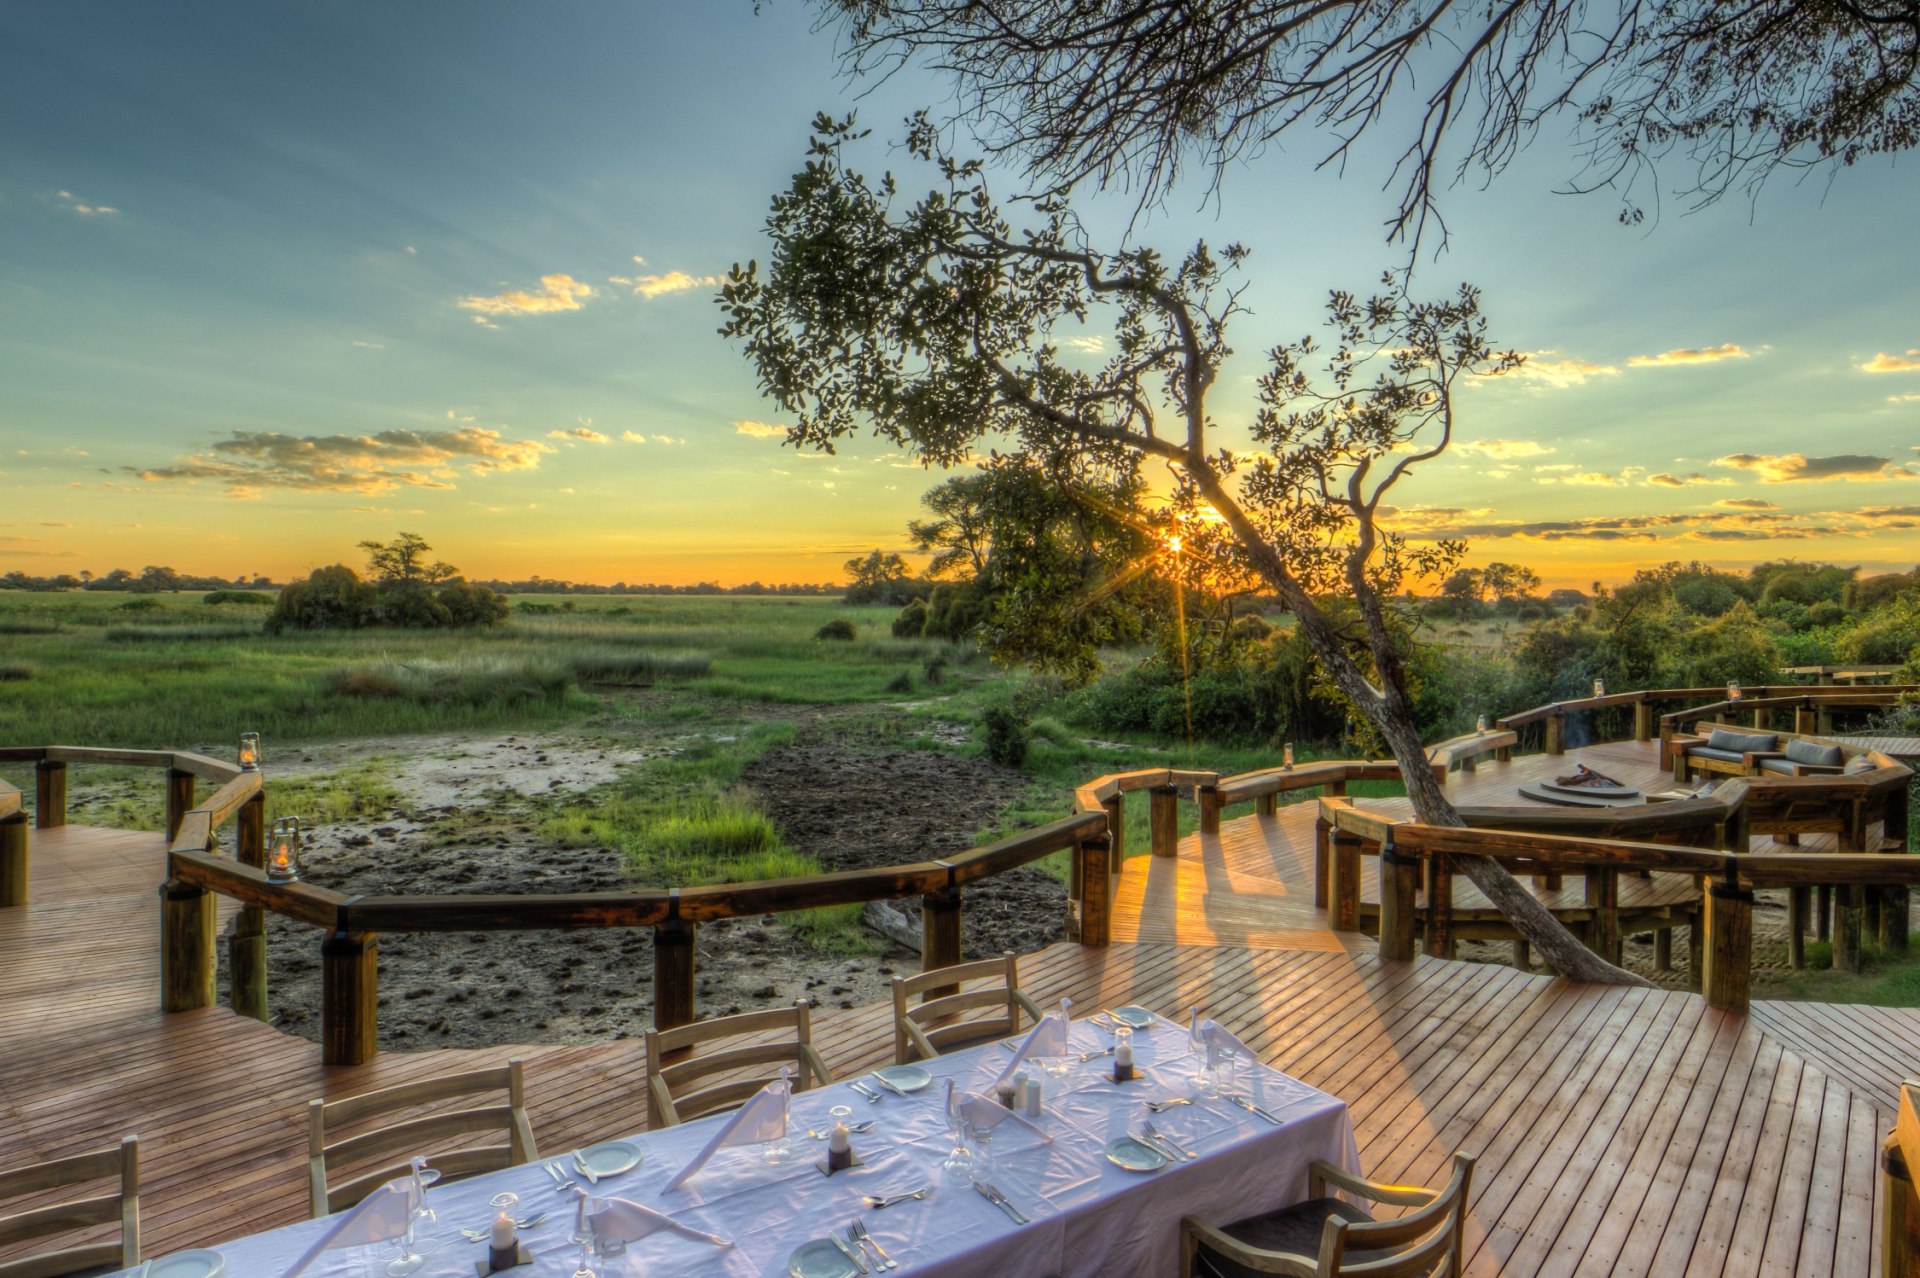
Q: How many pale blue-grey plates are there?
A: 6